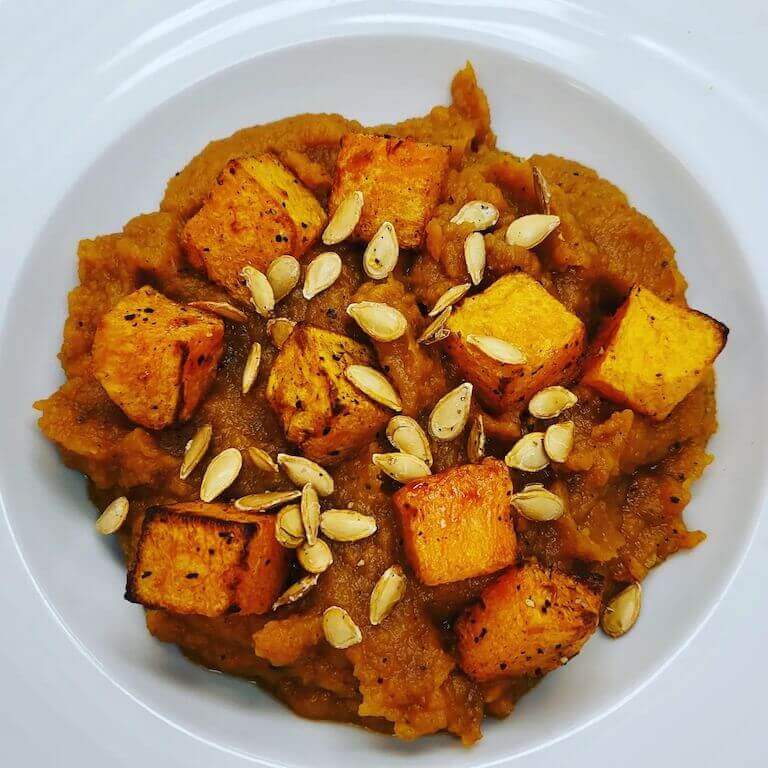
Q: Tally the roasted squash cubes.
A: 9